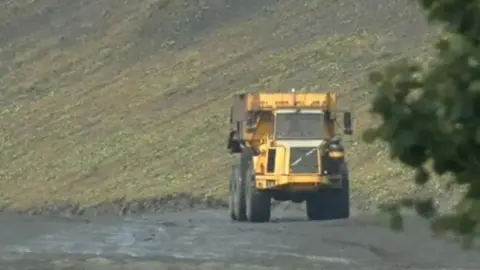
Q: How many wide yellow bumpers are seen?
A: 1